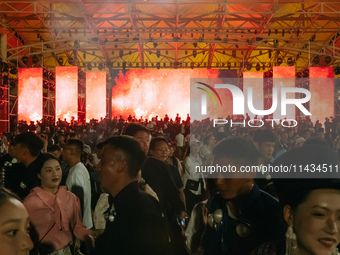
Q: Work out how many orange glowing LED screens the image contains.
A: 7